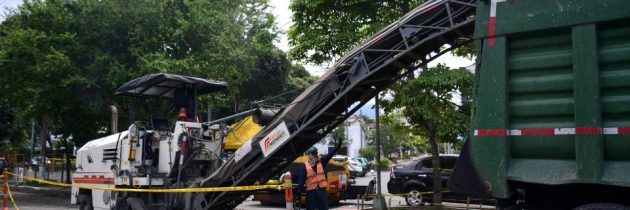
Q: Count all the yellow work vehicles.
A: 1